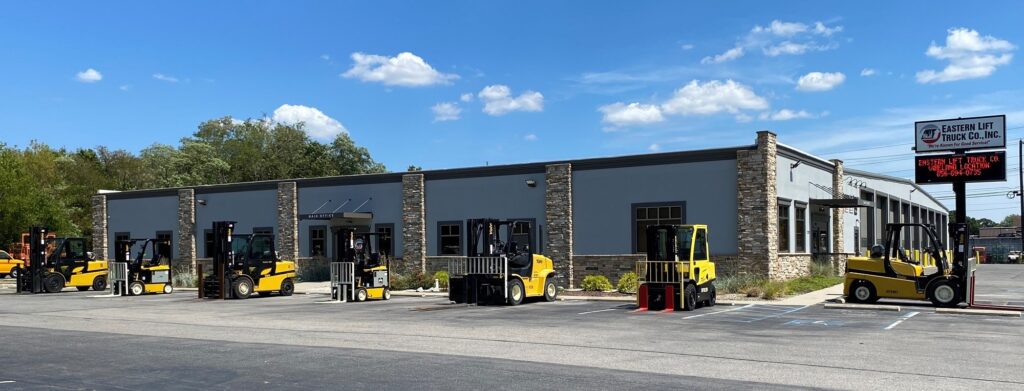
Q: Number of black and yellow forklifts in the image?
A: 7